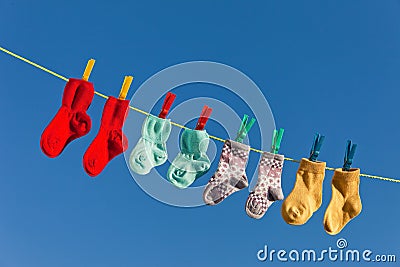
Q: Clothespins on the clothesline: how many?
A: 8